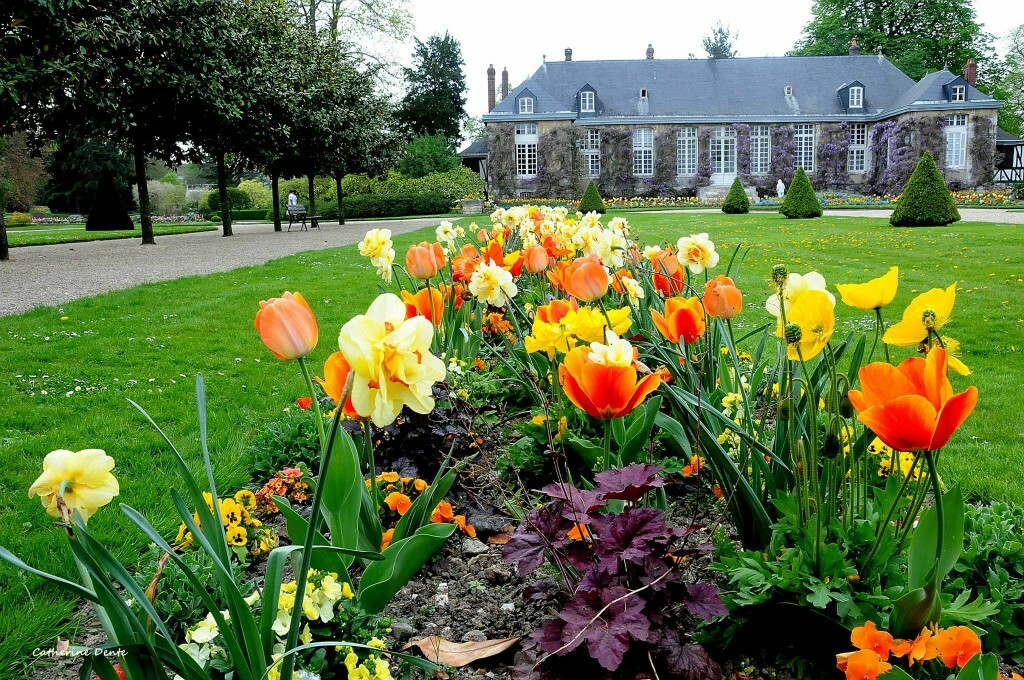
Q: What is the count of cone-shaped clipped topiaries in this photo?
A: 5